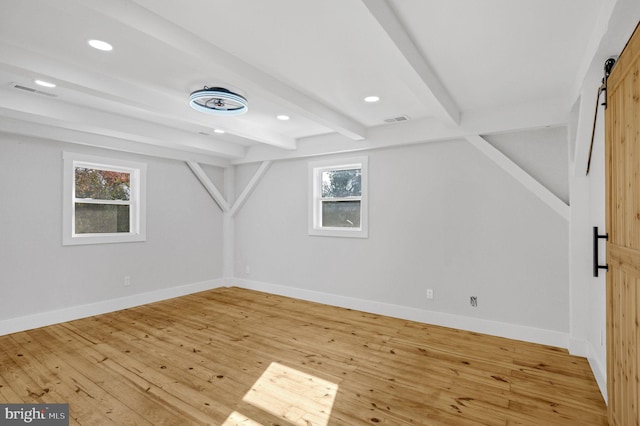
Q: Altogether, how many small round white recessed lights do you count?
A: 5